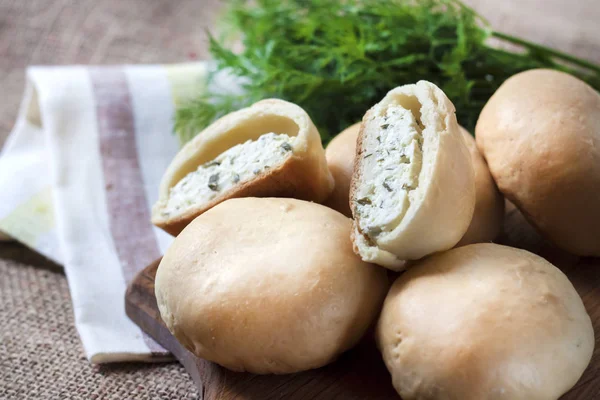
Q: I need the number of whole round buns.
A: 4